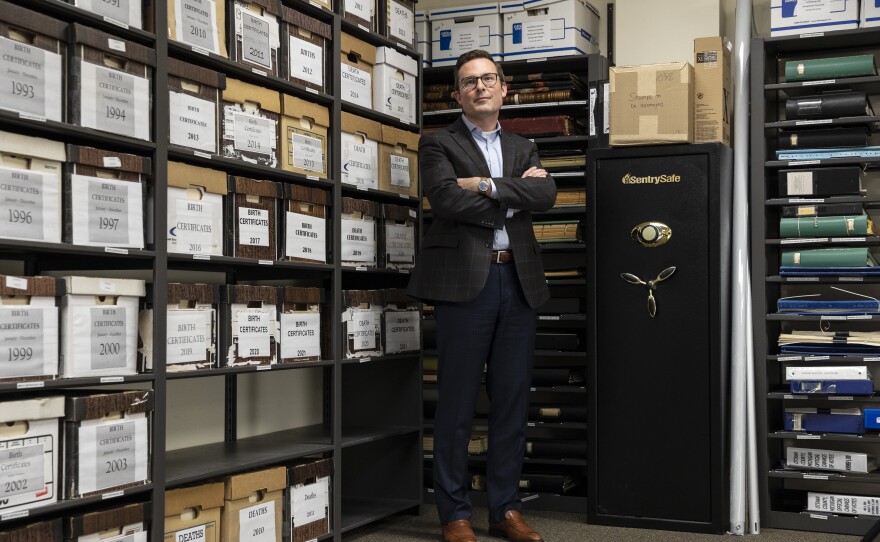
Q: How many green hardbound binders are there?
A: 3